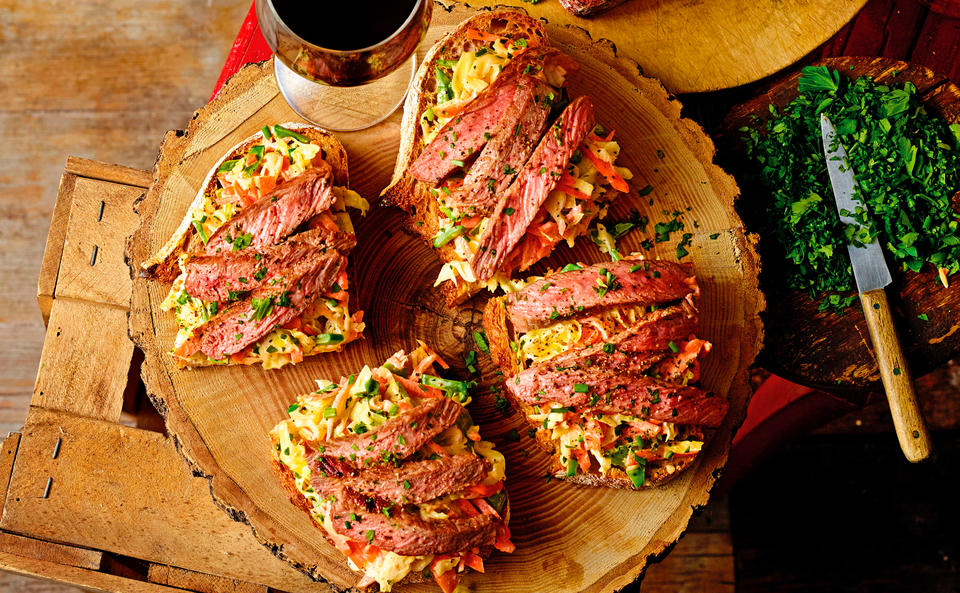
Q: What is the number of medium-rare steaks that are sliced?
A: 12